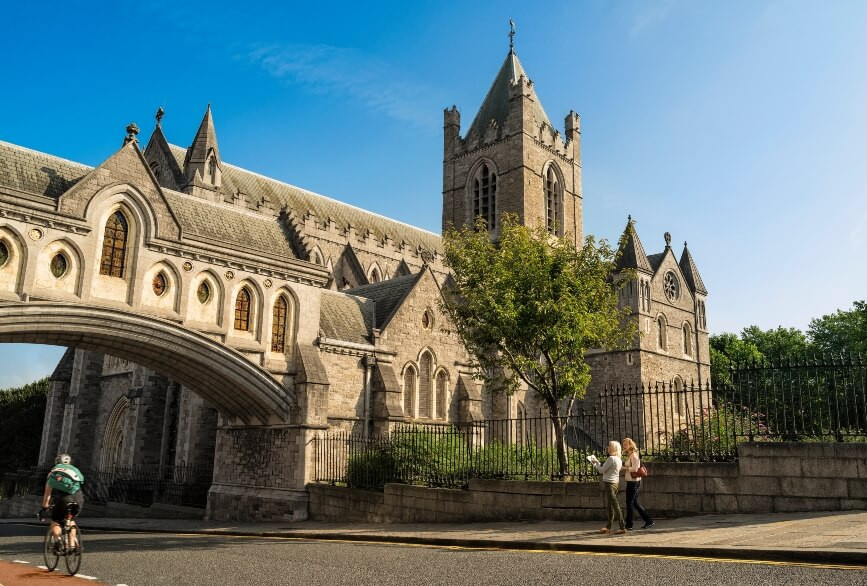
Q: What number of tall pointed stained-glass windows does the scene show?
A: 3